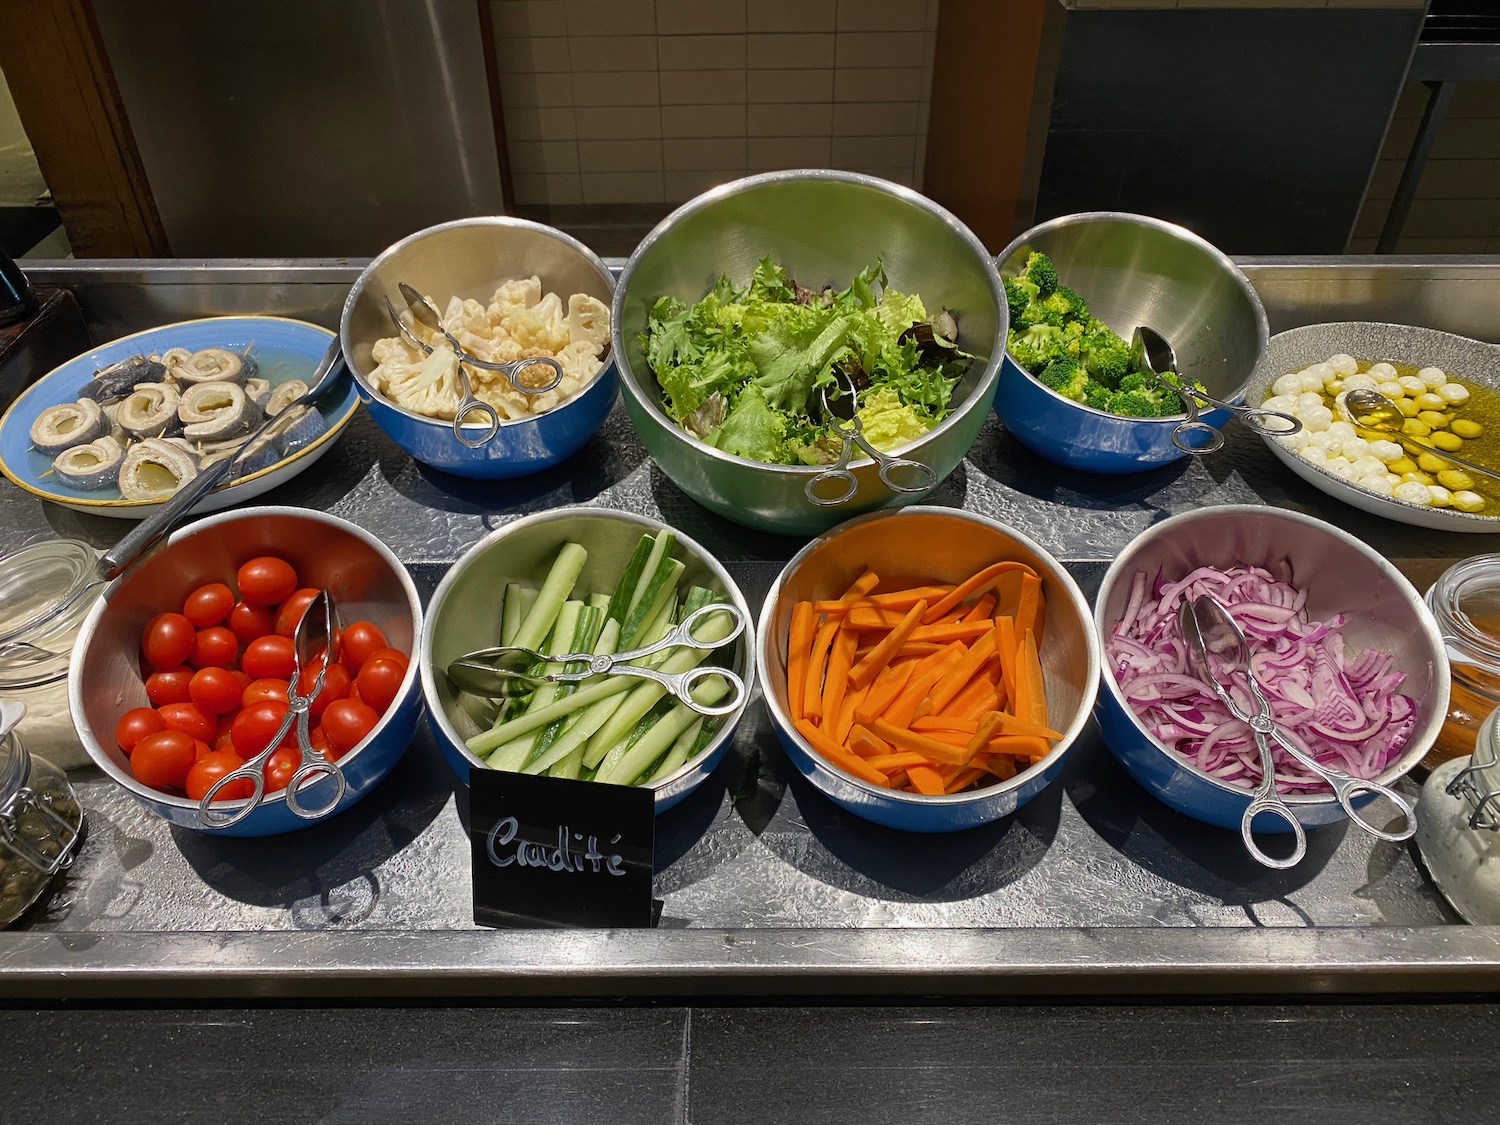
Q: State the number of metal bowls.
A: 7